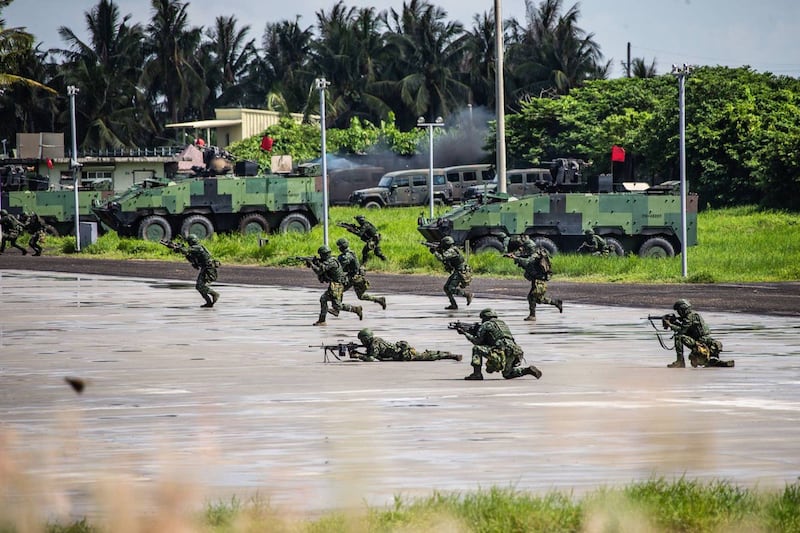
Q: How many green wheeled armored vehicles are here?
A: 3